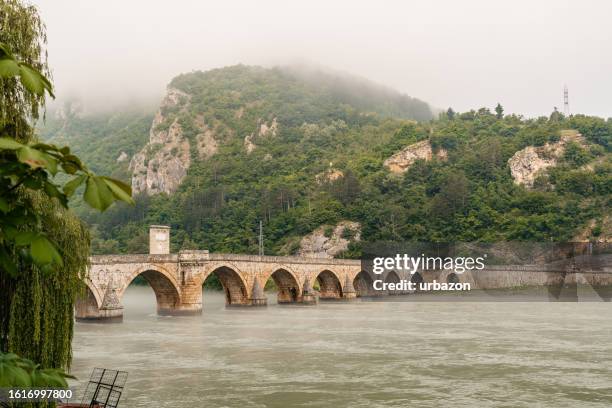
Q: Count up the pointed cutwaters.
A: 4